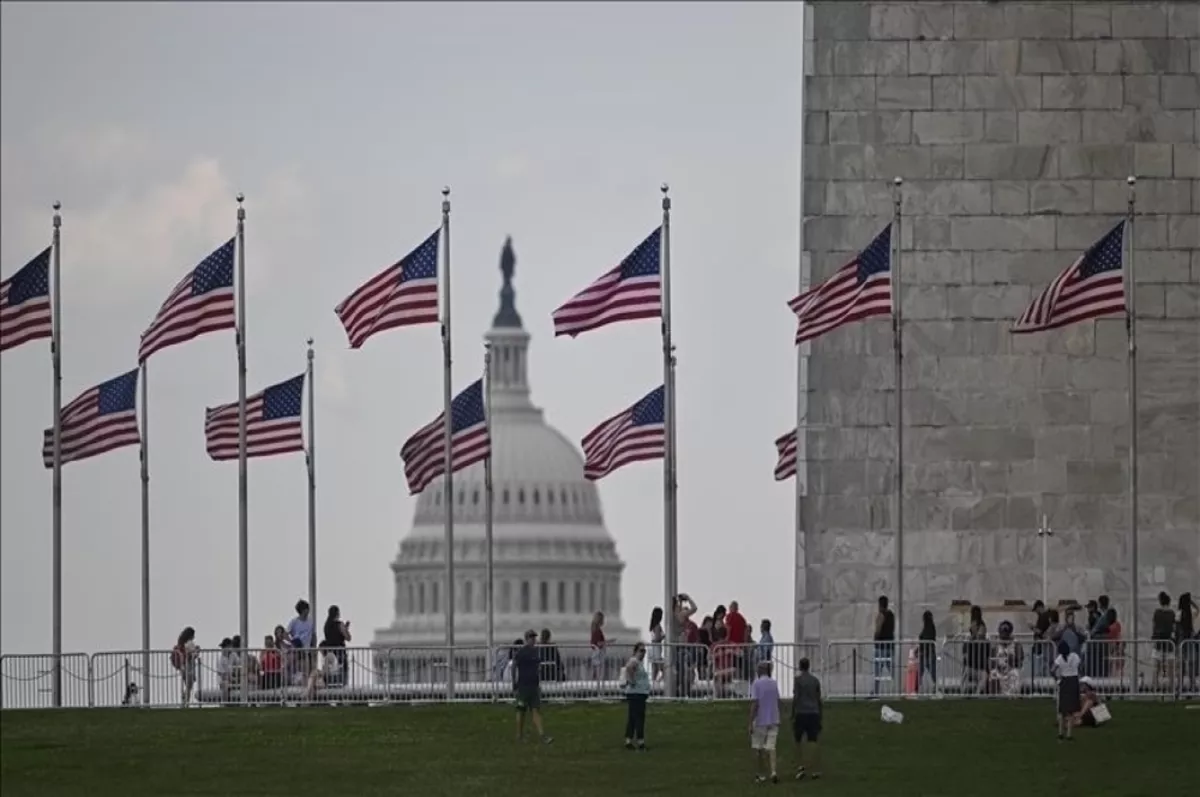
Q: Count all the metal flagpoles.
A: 10